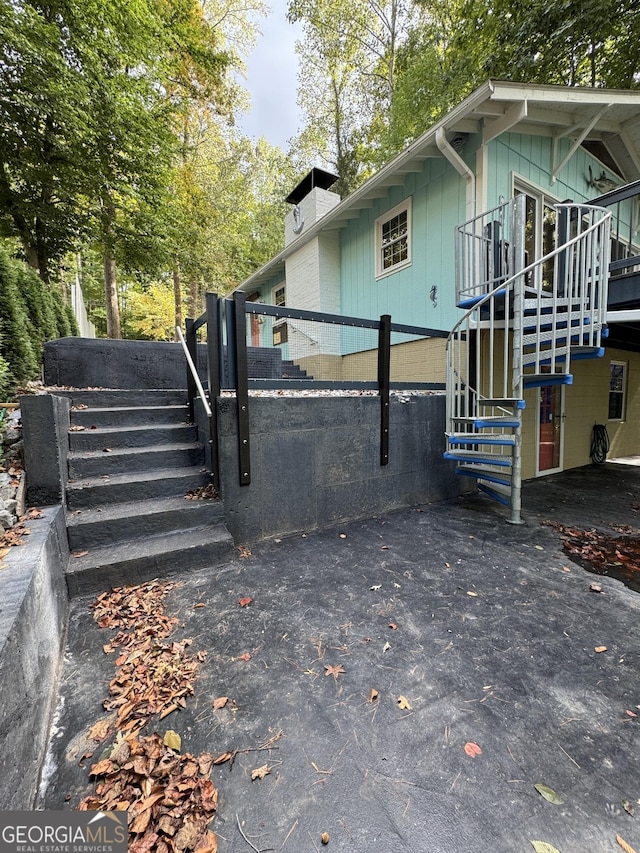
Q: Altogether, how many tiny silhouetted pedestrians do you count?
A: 0